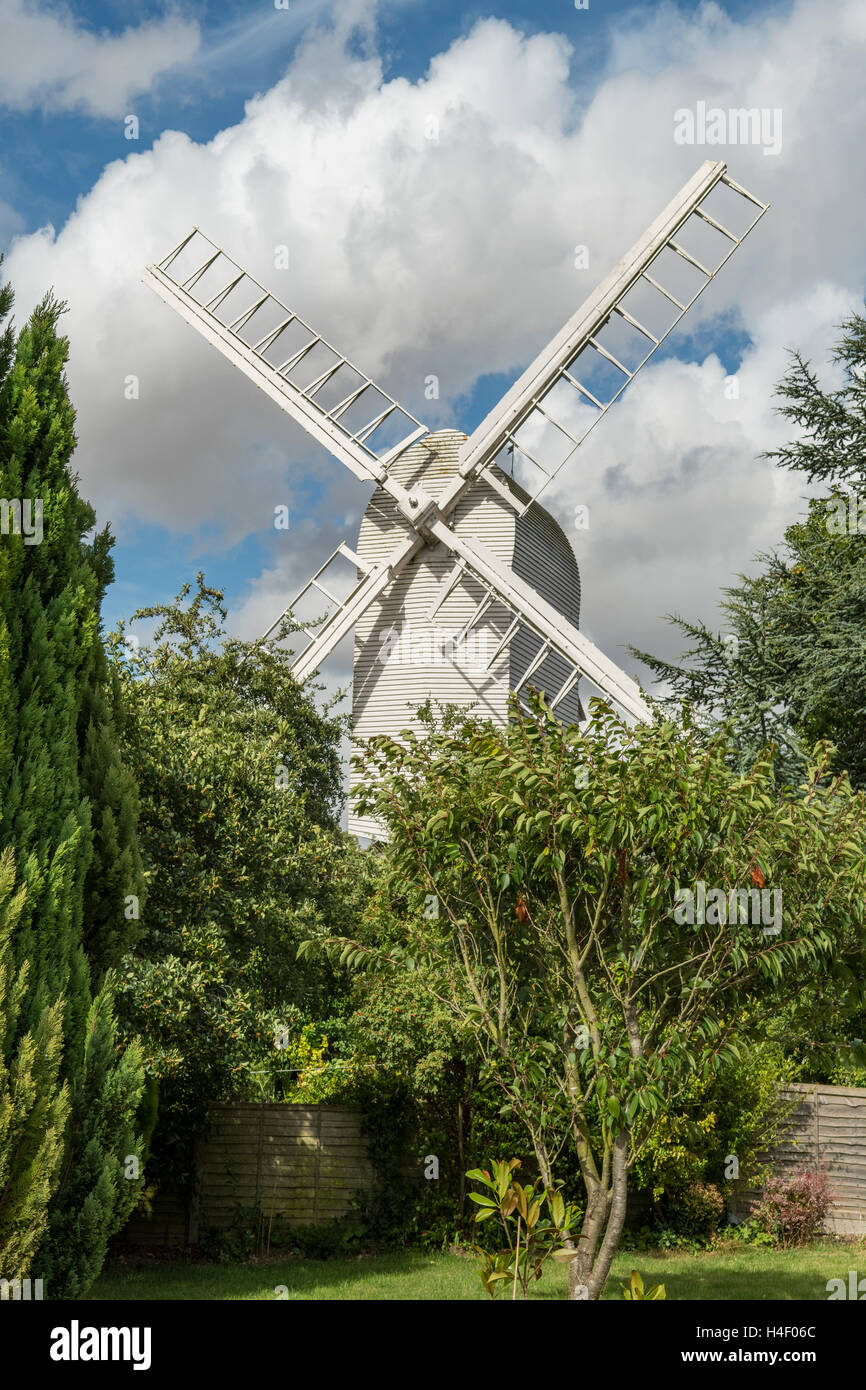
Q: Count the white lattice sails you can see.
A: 4